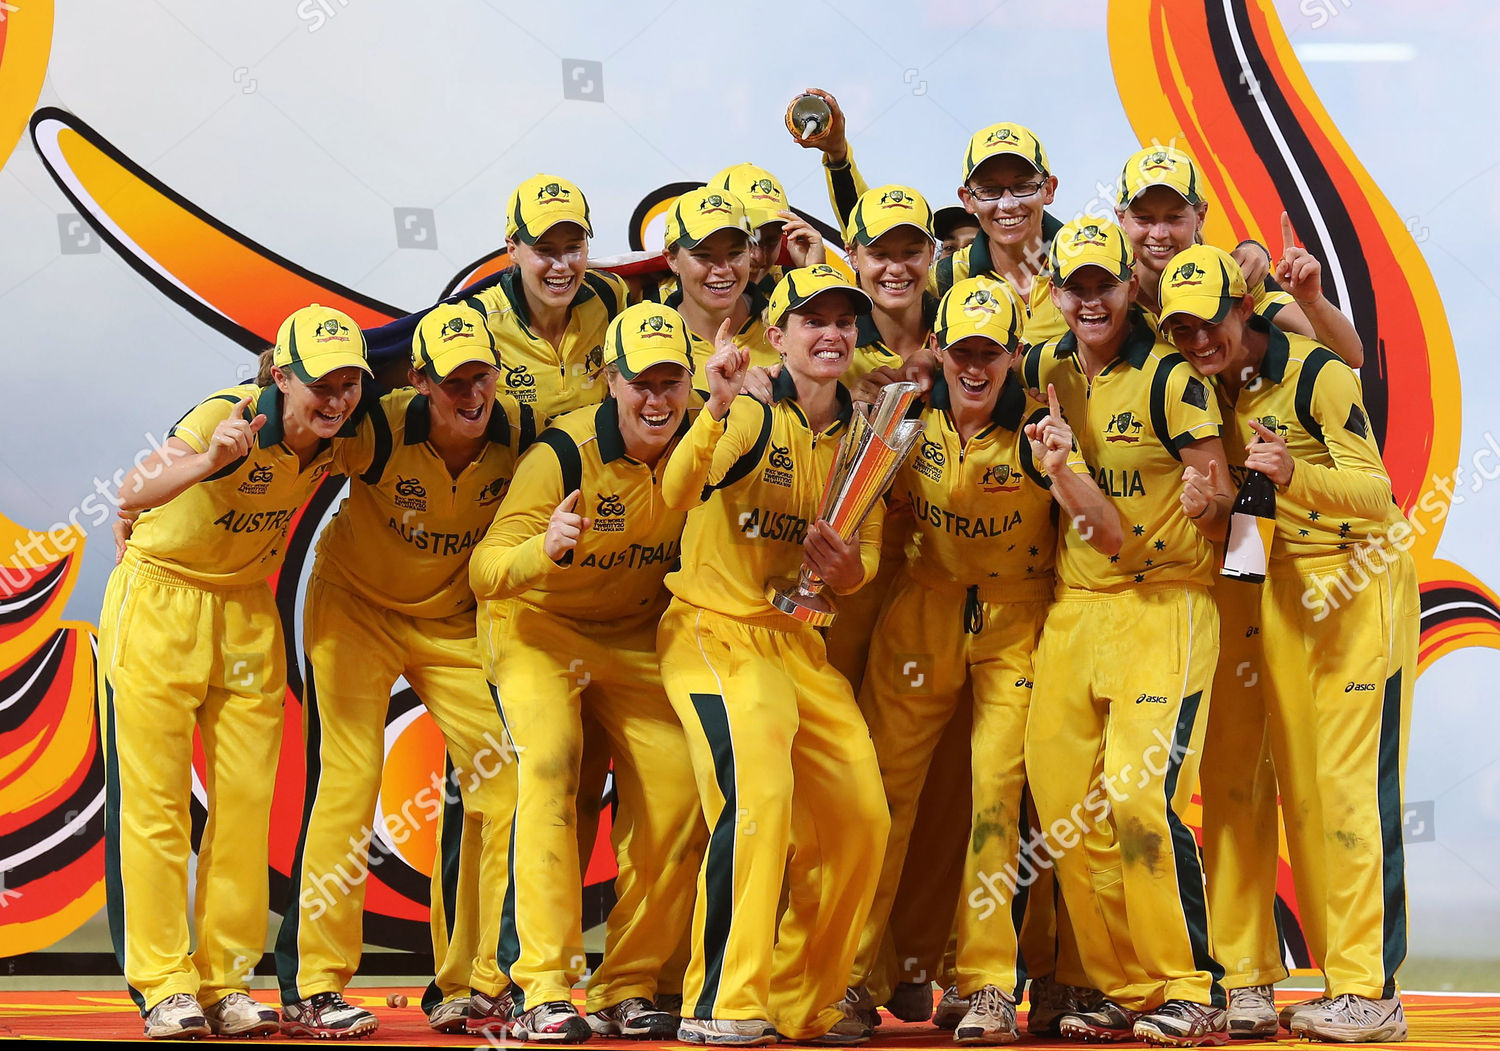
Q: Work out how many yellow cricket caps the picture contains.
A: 13